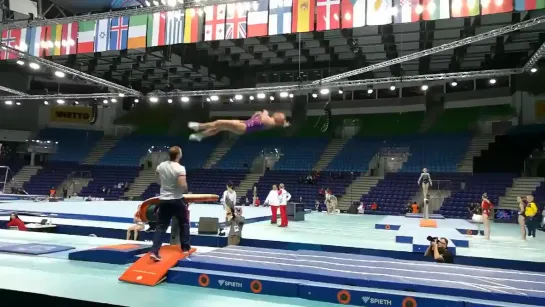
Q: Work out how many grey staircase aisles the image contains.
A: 9